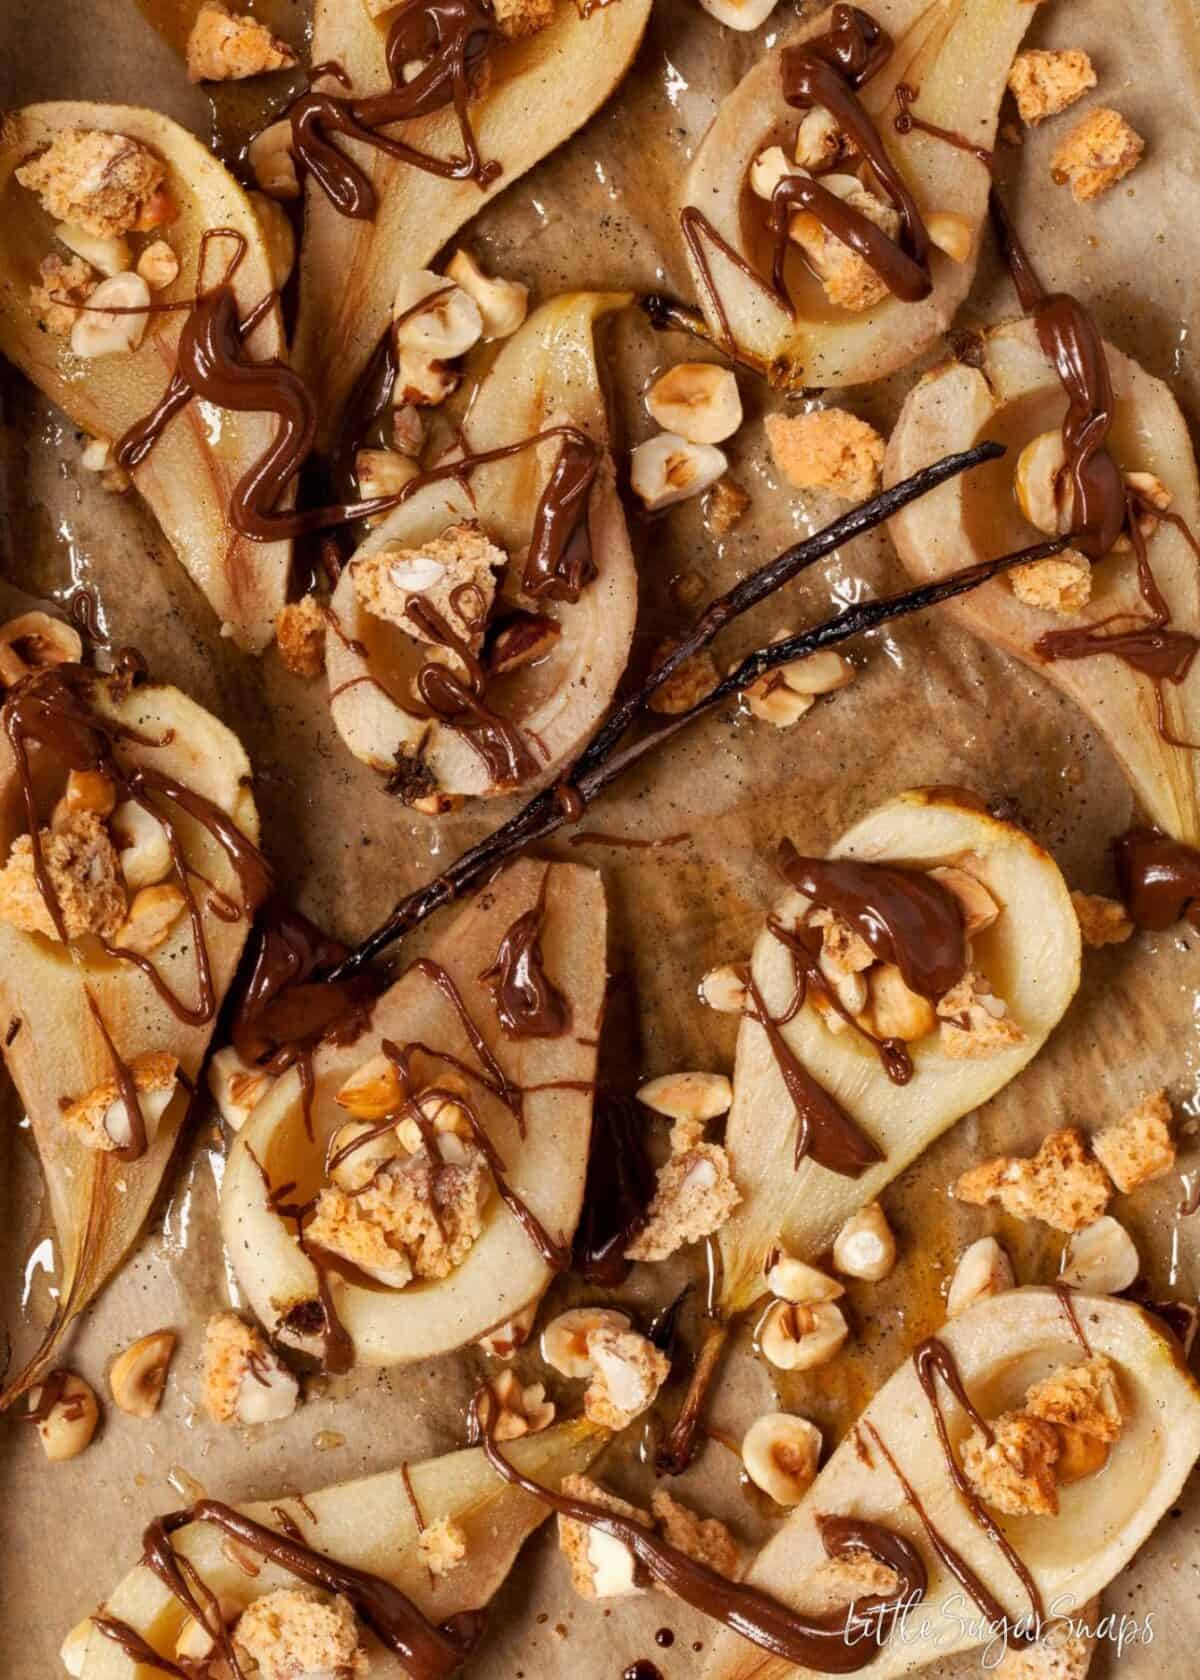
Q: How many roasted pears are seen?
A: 10